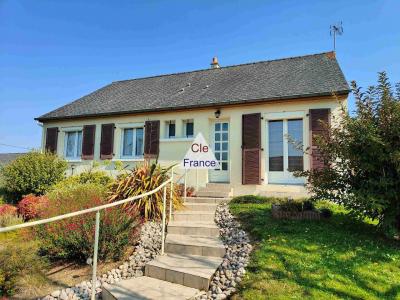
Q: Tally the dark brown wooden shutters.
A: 6